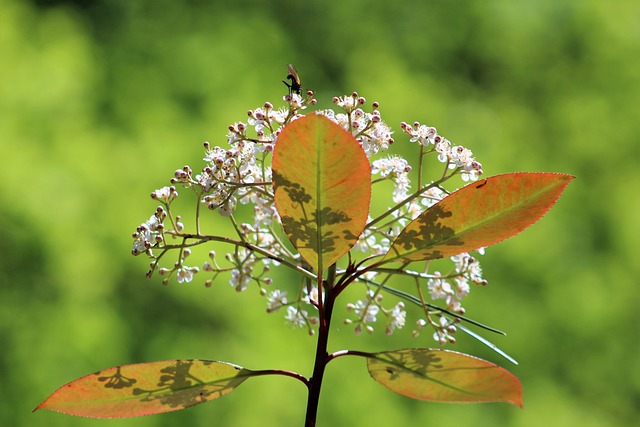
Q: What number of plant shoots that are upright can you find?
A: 1